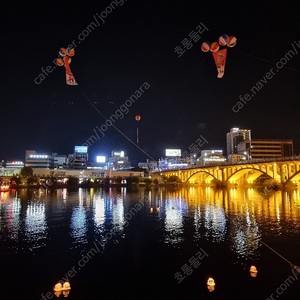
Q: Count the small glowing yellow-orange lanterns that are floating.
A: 4